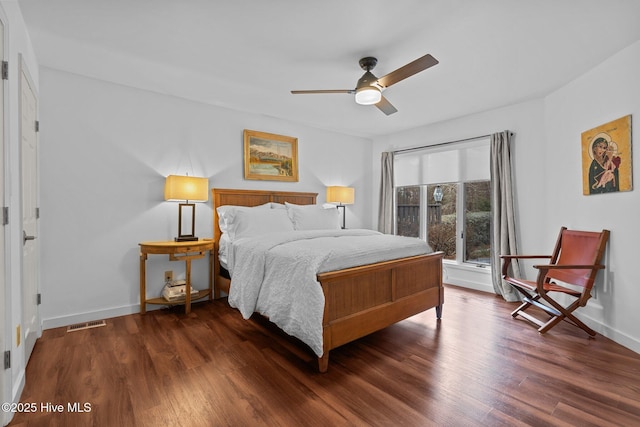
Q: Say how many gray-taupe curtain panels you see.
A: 2